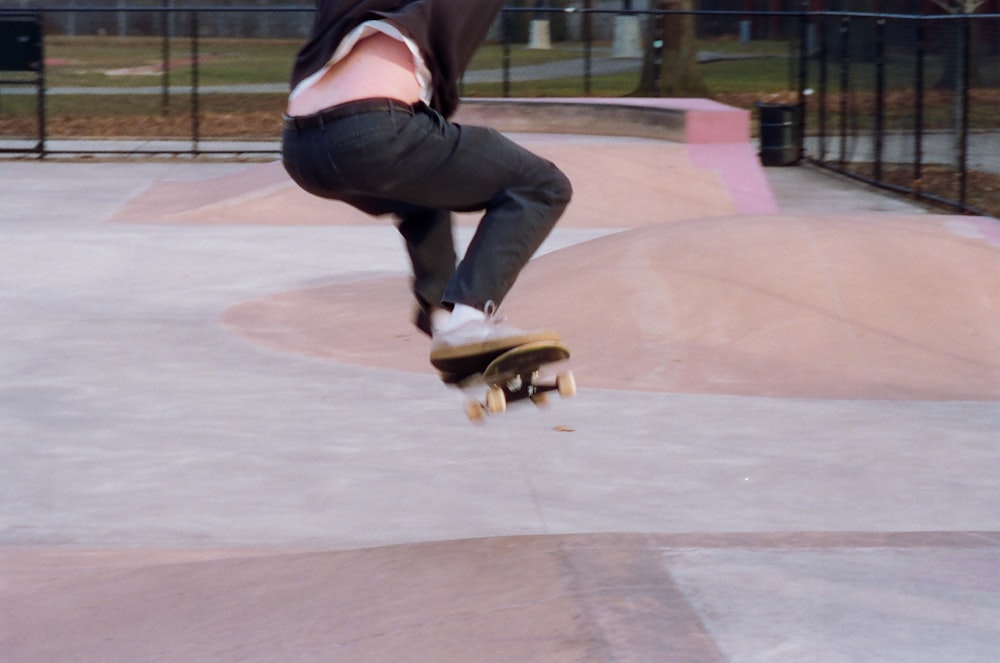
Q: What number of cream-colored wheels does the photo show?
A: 4